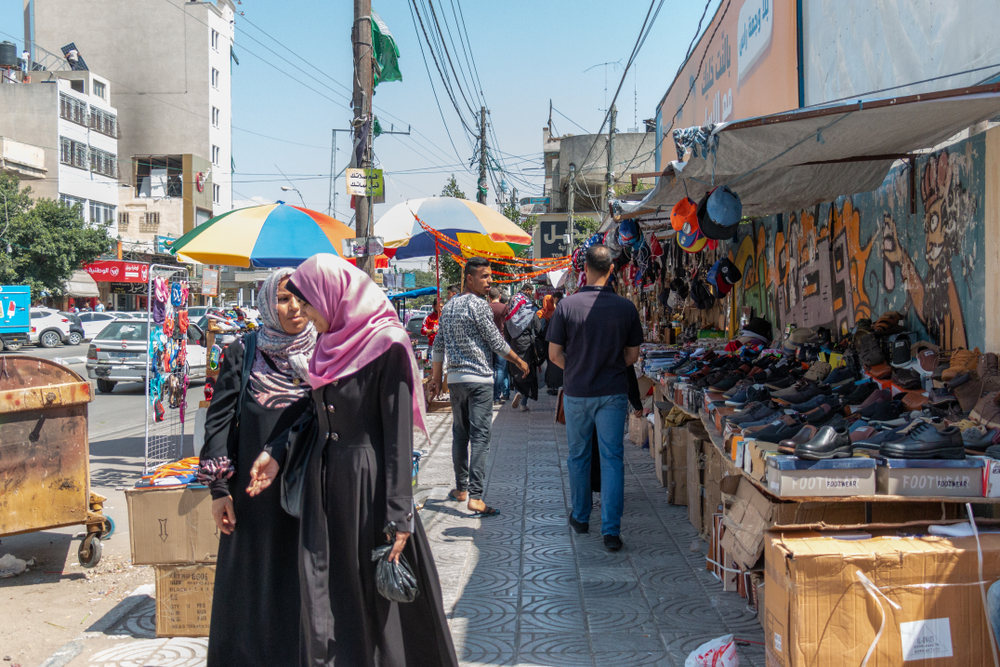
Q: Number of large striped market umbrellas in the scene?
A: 2